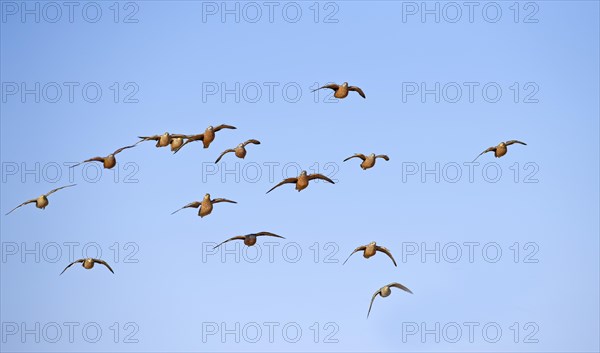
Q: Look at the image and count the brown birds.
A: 15